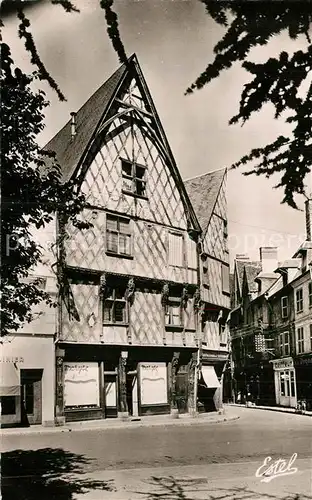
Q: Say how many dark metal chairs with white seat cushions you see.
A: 0